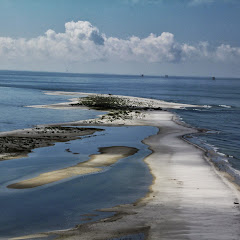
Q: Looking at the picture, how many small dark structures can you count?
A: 3